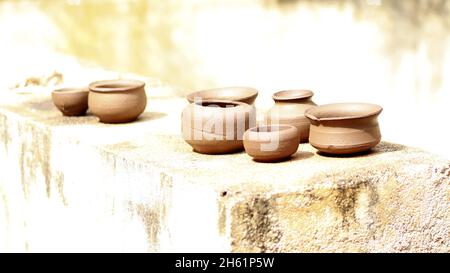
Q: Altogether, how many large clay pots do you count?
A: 5